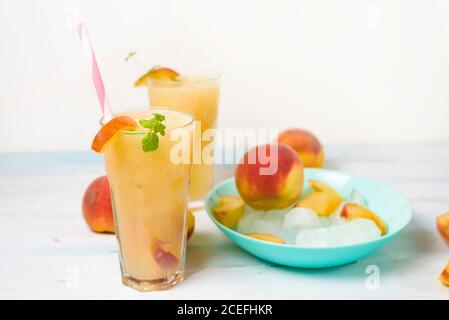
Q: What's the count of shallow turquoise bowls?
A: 1